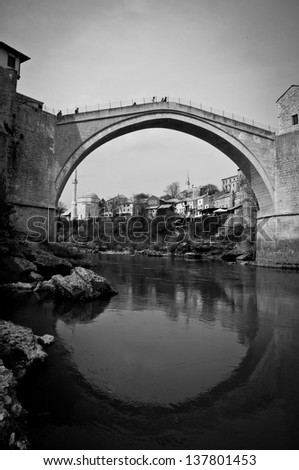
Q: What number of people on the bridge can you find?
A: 6